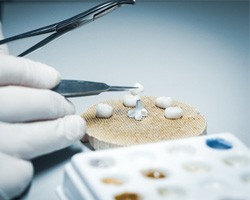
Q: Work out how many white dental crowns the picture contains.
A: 5